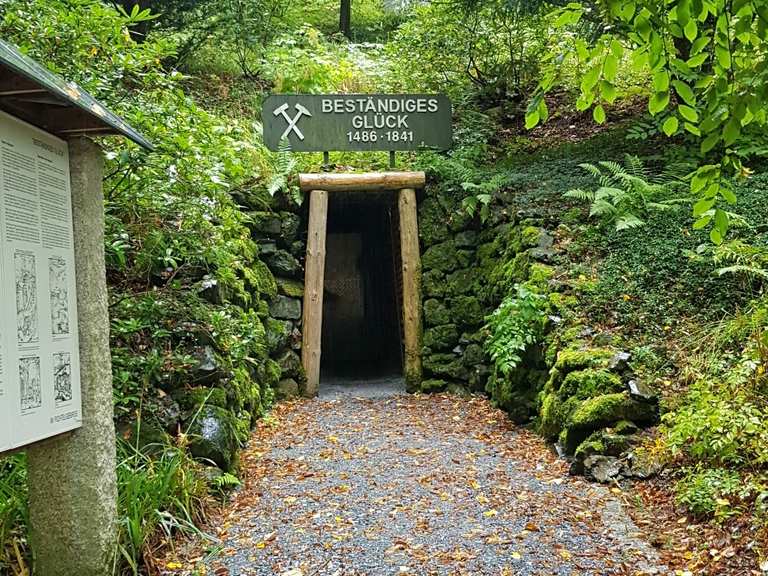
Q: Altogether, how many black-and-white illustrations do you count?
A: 4